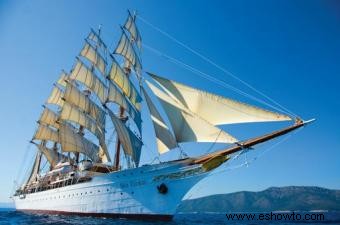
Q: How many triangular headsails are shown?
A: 3